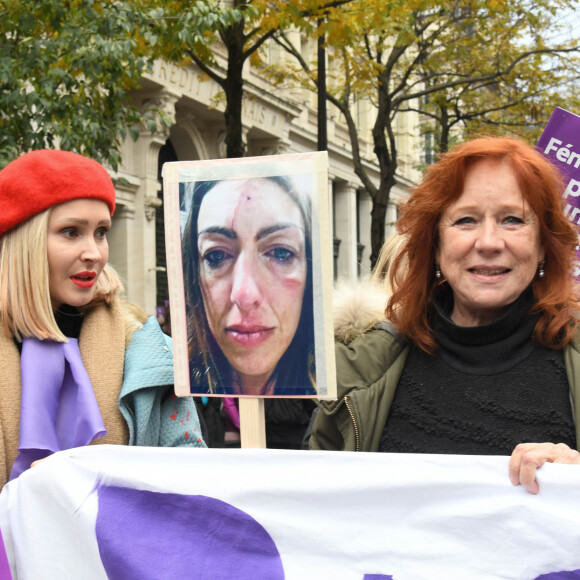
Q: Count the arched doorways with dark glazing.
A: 1